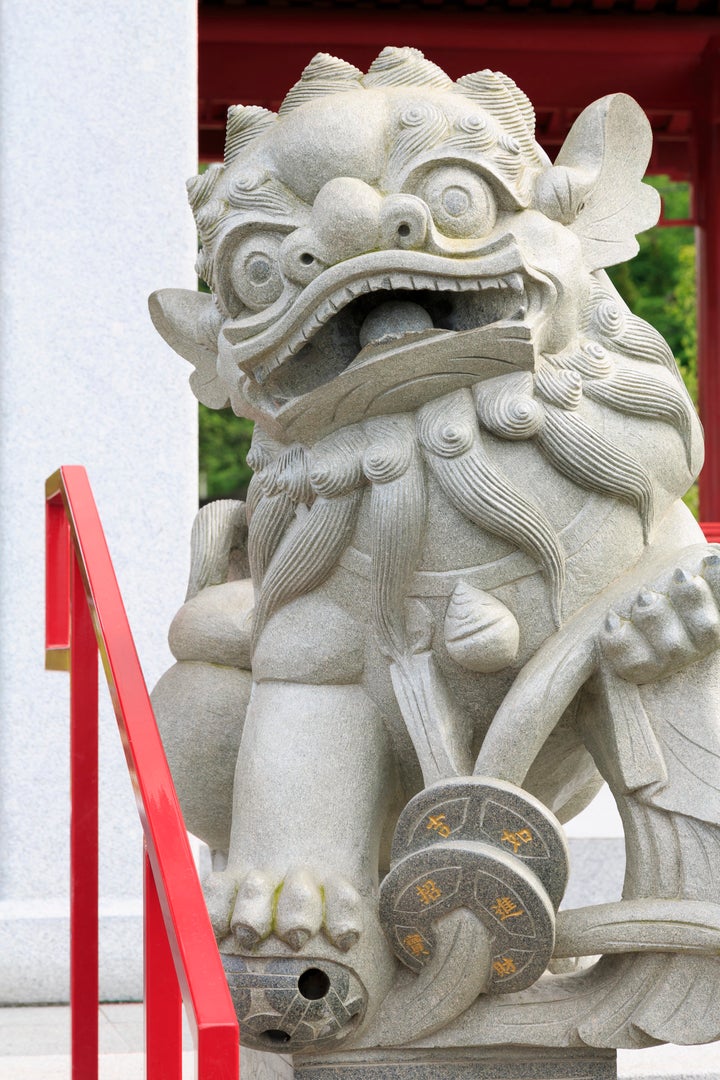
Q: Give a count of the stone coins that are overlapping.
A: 2